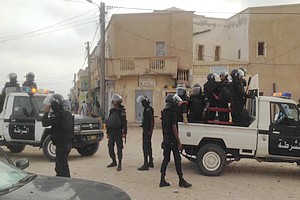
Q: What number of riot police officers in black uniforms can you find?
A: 12